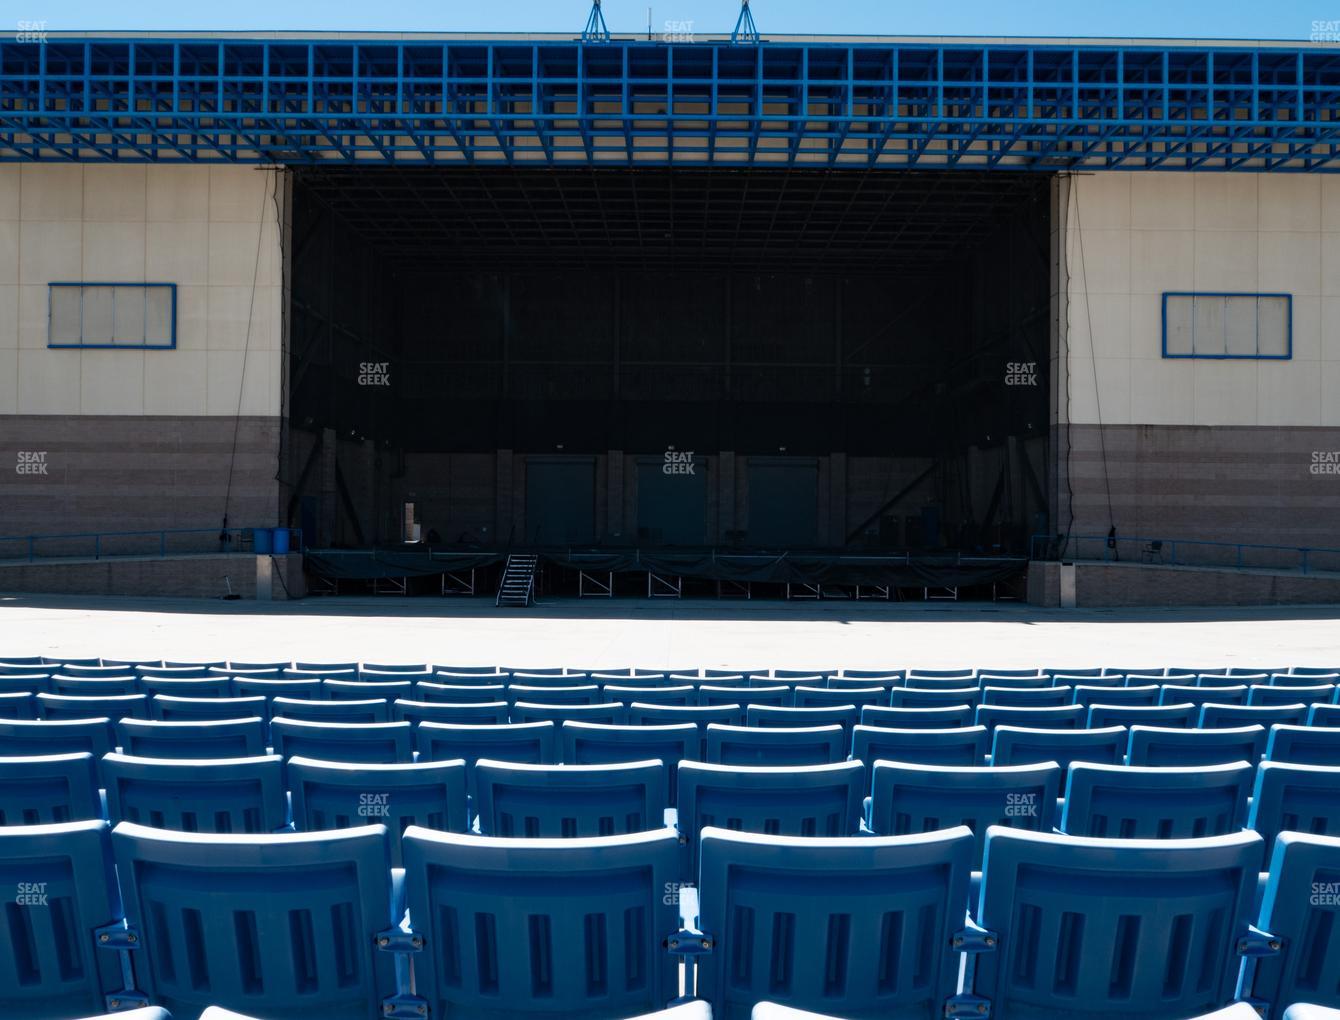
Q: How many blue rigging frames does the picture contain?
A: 2